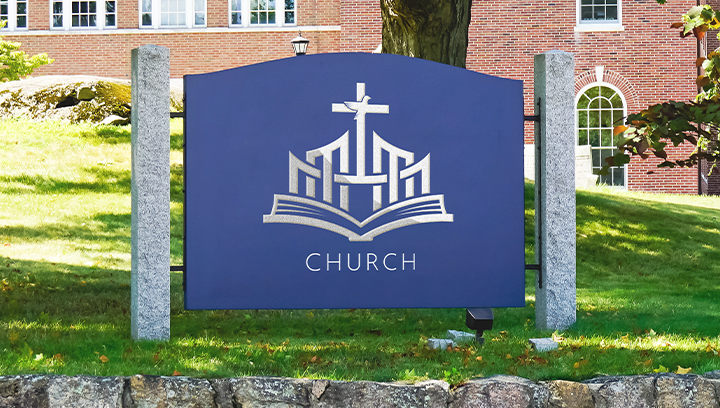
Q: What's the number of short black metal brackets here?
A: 4